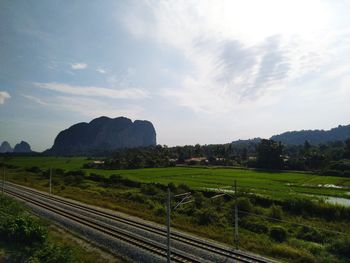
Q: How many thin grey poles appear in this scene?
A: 4